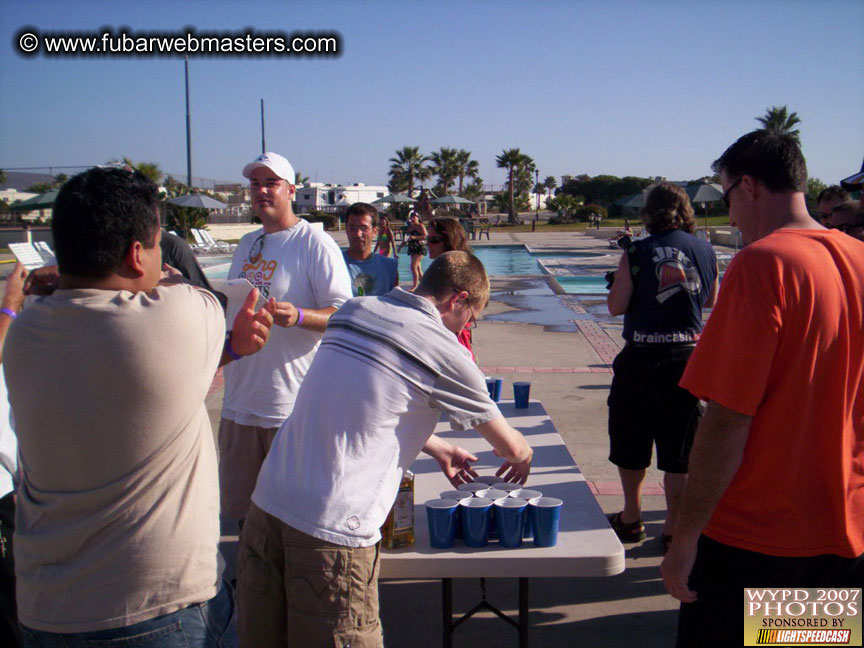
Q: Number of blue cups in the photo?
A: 13